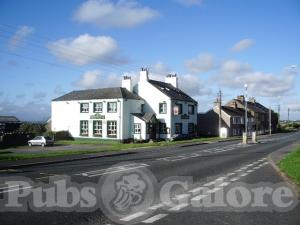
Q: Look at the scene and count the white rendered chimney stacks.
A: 3